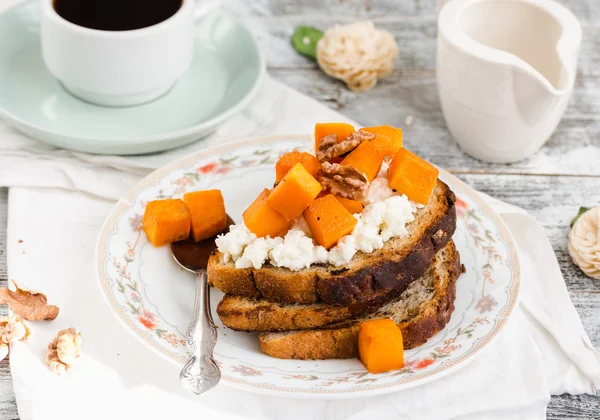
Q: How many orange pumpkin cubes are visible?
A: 12